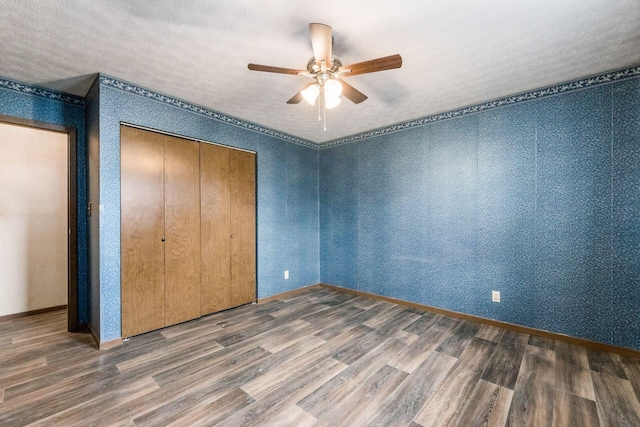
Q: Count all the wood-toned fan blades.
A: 5